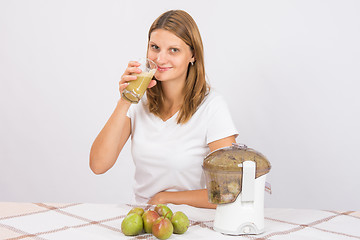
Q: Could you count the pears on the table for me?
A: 6